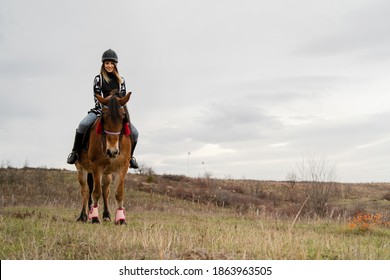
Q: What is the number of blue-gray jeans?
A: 1